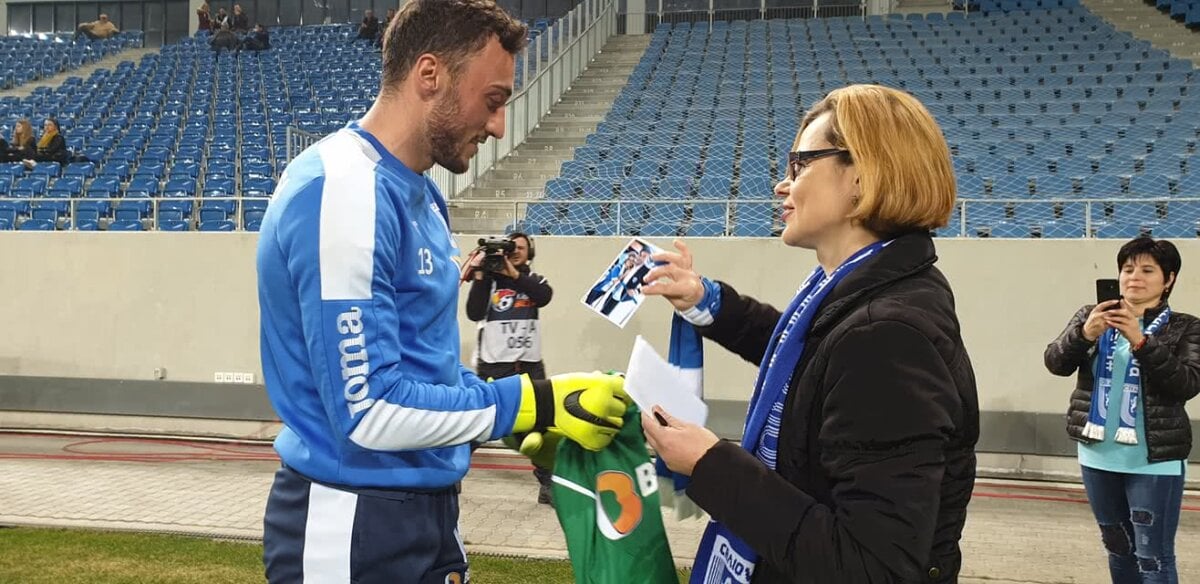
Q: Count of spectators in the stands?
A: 11